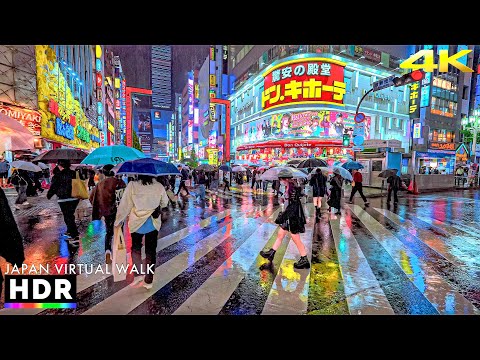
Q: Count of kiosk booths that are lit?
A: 1